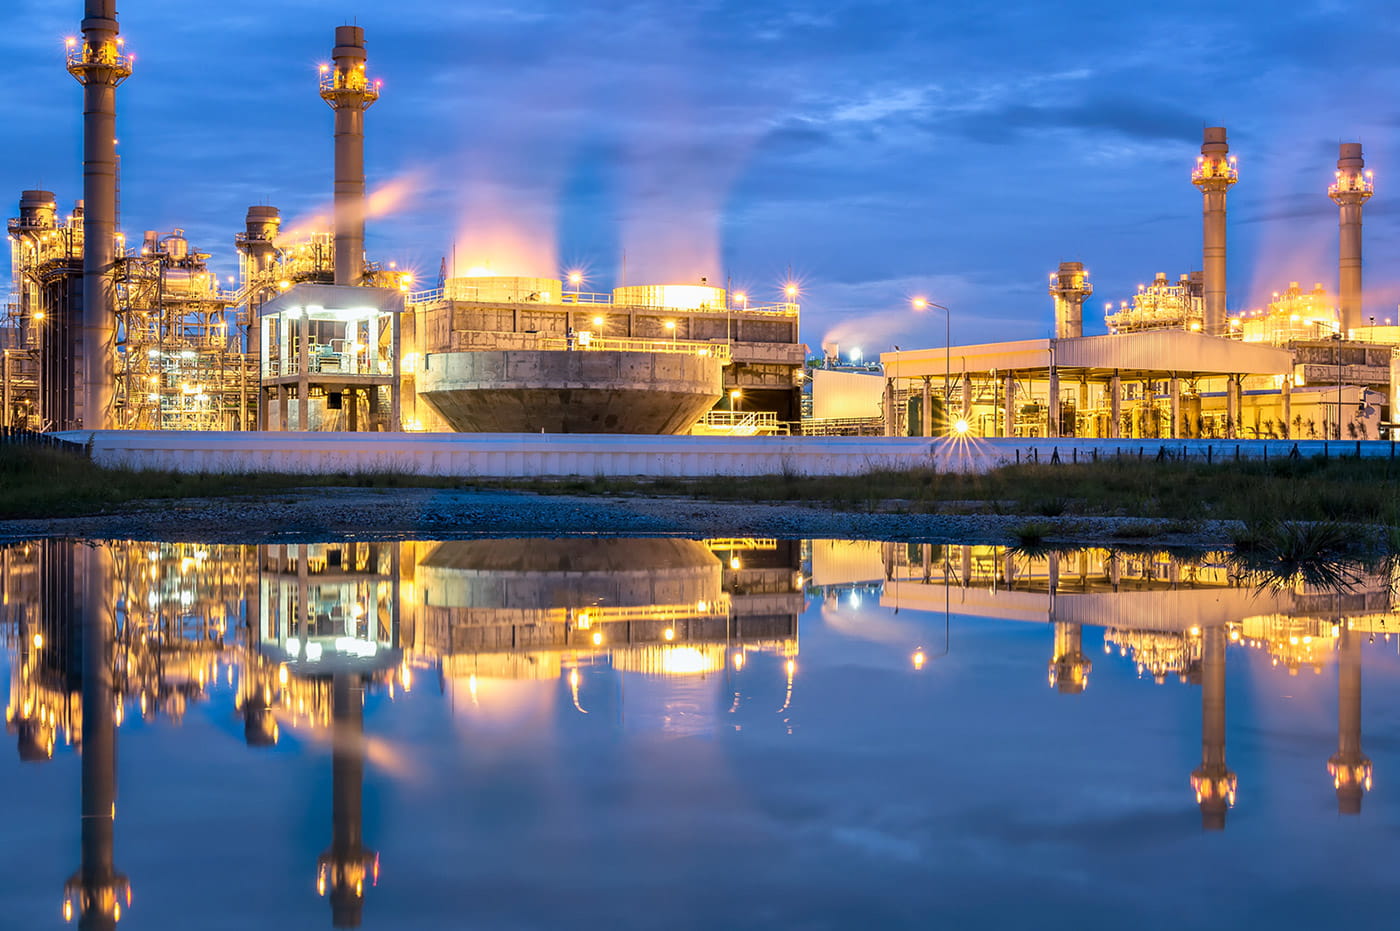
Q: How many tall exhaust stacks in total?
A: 4